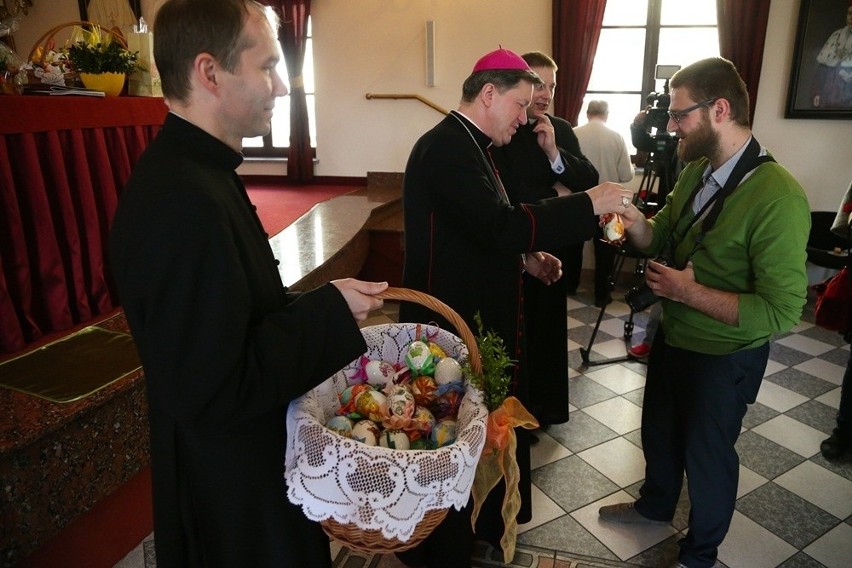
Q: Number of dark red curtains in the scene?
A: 3